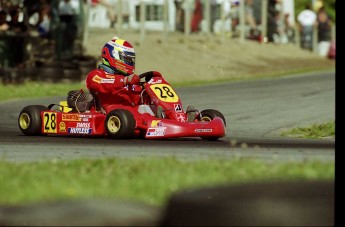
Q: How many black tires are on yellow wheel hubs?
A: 3